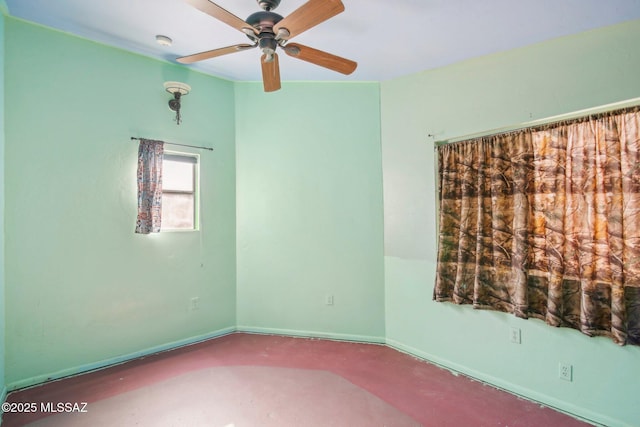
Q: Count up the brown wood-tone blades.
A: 5